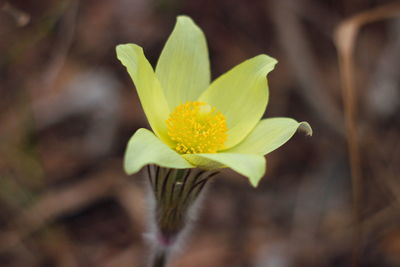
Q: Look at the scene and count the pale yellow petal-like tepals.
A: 6